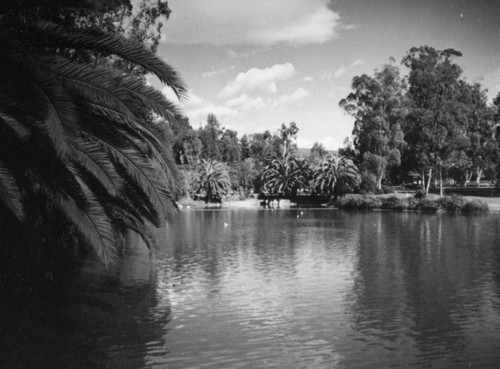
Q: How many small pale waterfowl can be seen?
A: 3